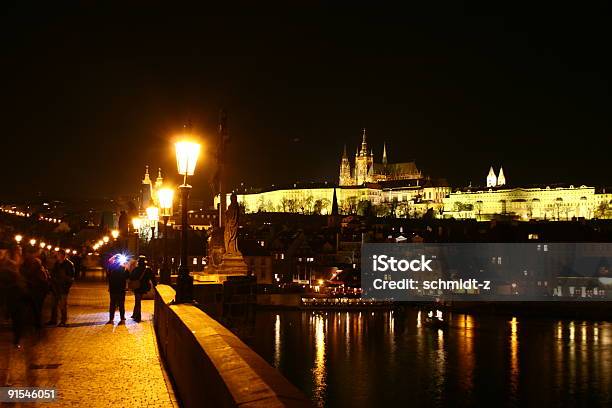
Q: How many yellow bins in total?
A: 0